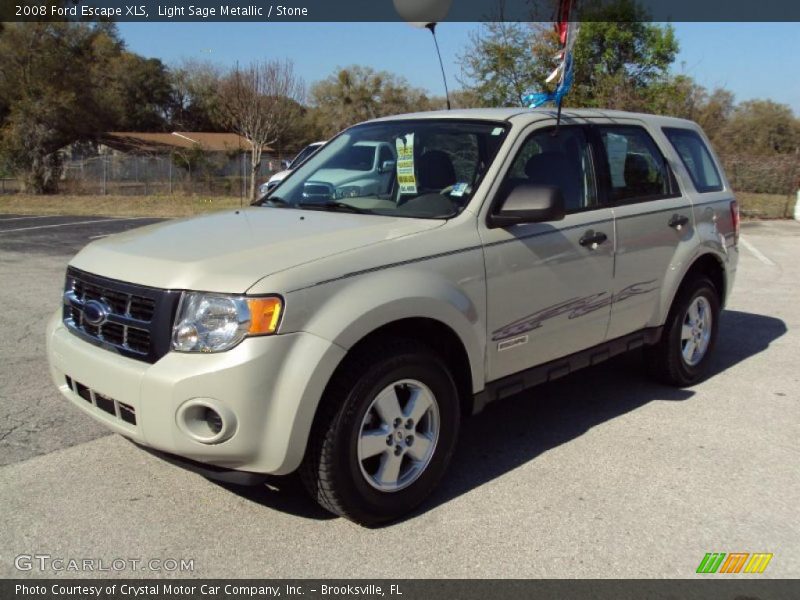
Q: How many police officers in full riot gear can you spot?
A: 0